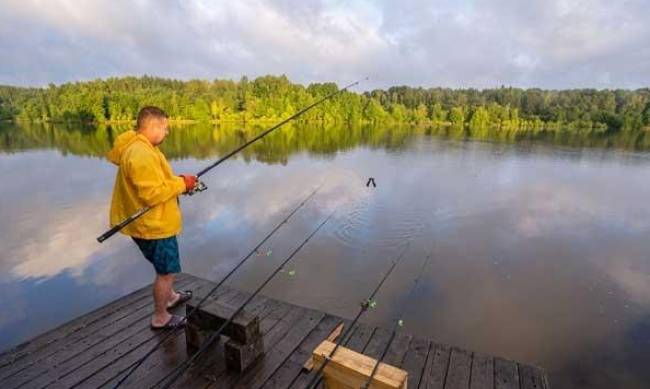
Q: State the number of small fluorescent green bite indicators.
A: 4